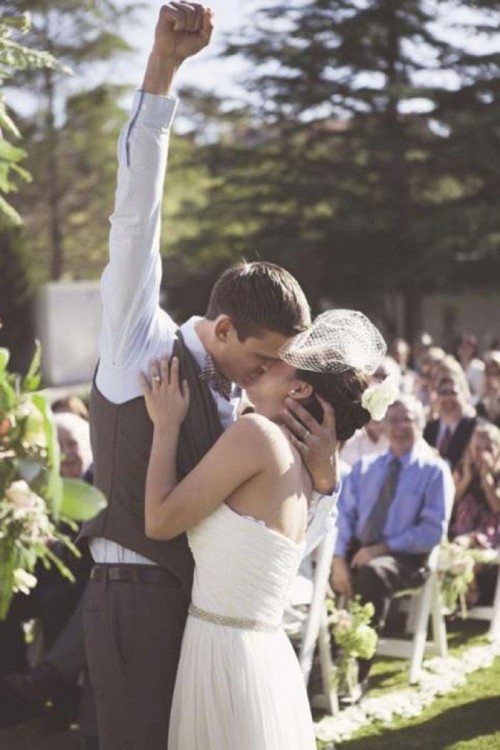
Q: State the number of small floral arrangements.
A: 2